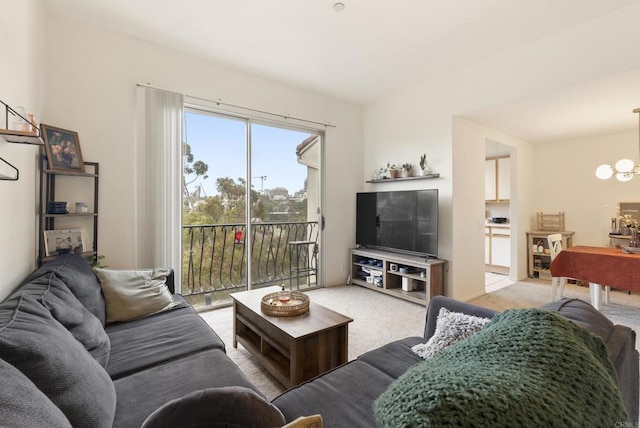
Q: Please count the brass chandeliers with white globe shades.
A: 1